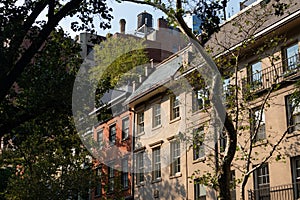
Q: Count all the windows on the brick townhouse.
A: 6